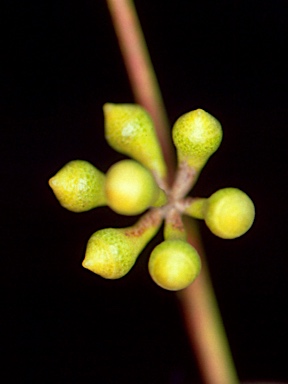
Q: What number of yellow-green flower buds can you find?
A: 7